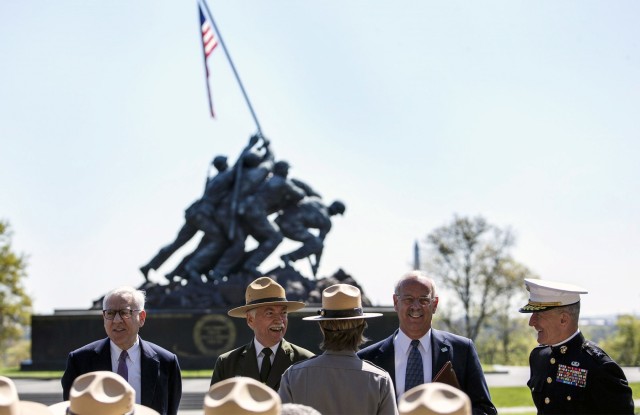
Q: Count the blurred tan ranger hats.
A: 4